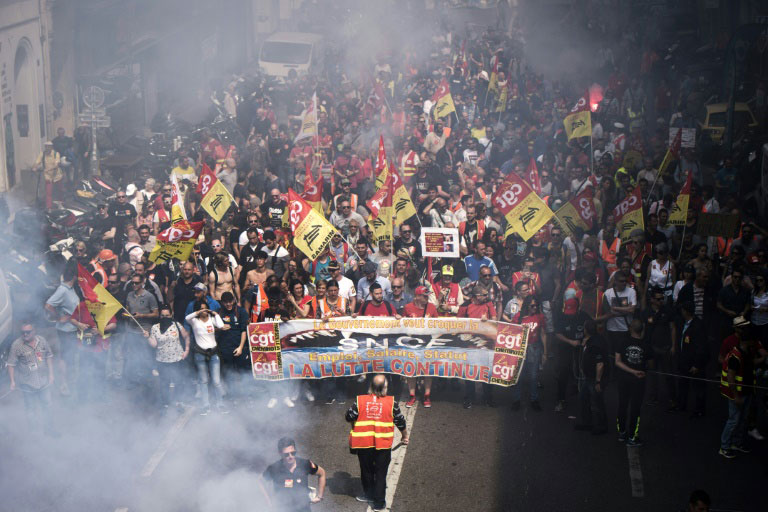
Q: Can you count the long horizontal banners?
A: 1